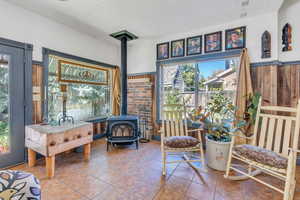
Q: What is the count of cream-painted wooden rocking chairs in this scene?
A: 2